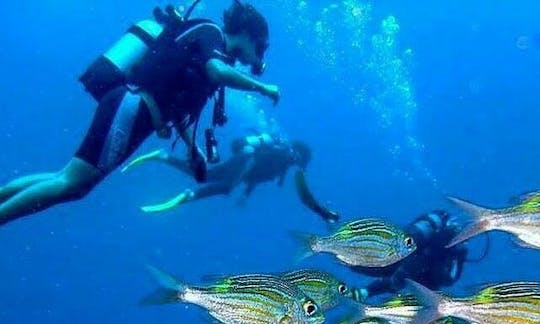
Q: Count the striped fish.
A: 6